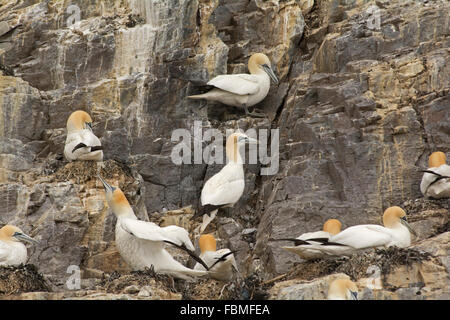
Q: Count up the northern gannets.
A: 10